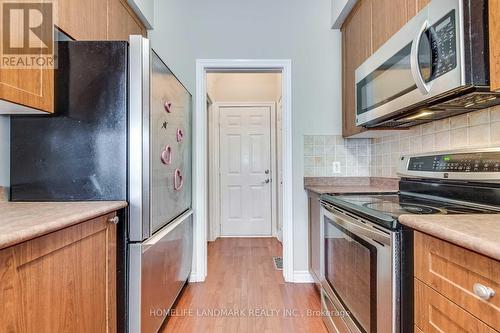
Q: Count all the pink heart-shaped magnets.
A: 4